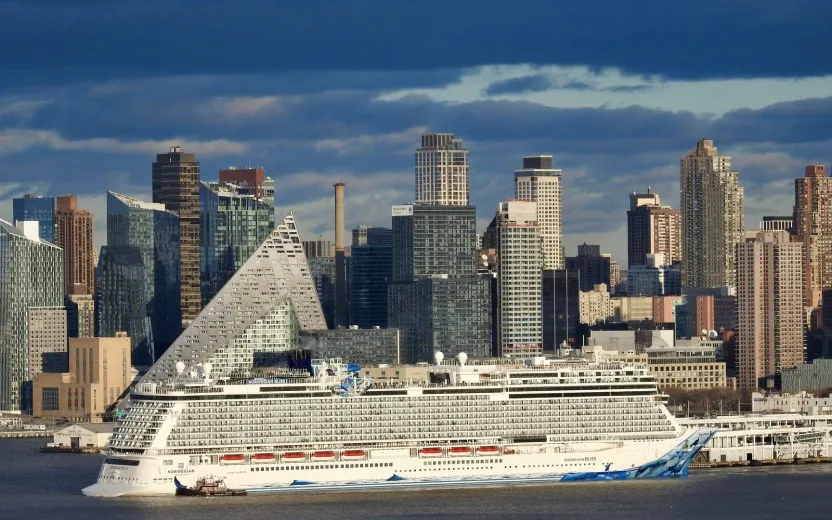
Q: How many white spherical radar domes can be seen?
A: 4